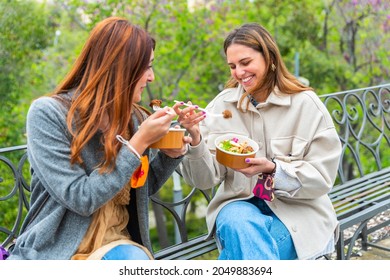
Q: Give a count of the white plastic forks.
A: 2